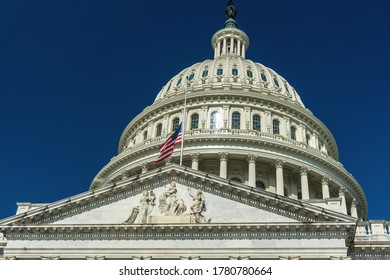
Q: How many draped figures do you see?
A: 3